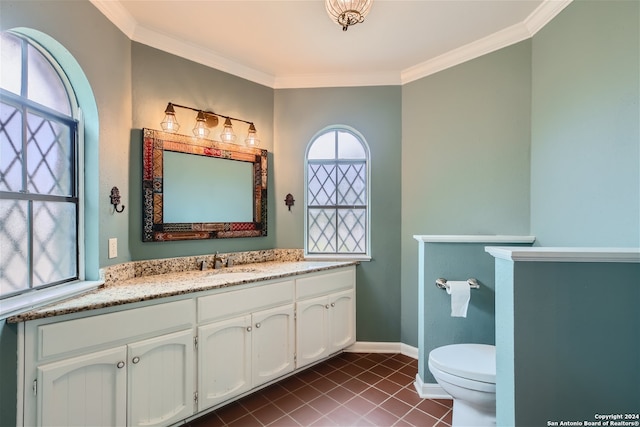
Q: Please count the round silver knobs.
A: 6